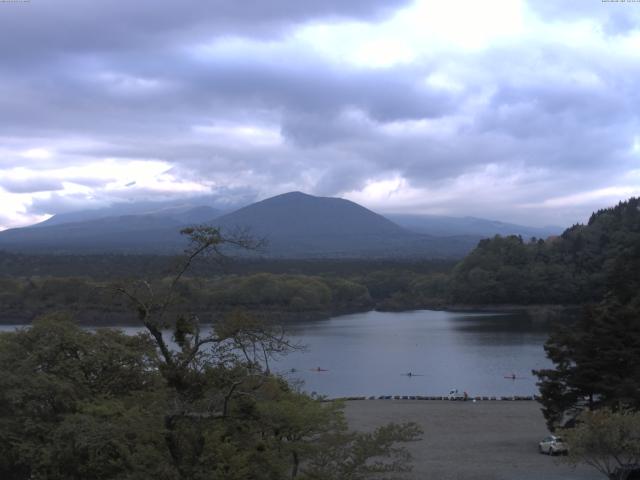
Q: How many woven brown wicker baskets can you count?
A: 0